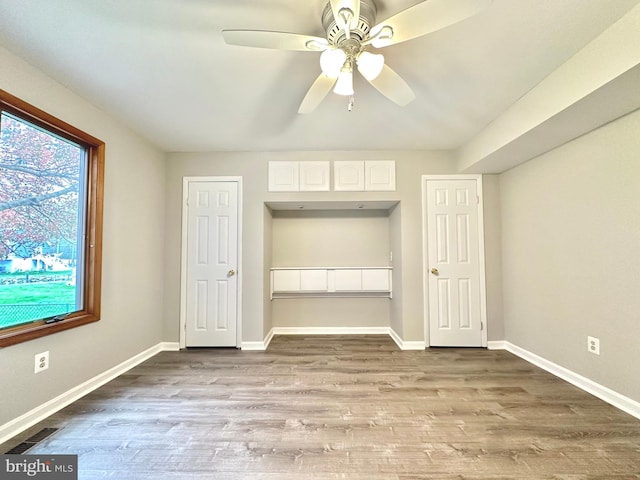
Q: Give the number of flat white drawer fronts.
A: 4